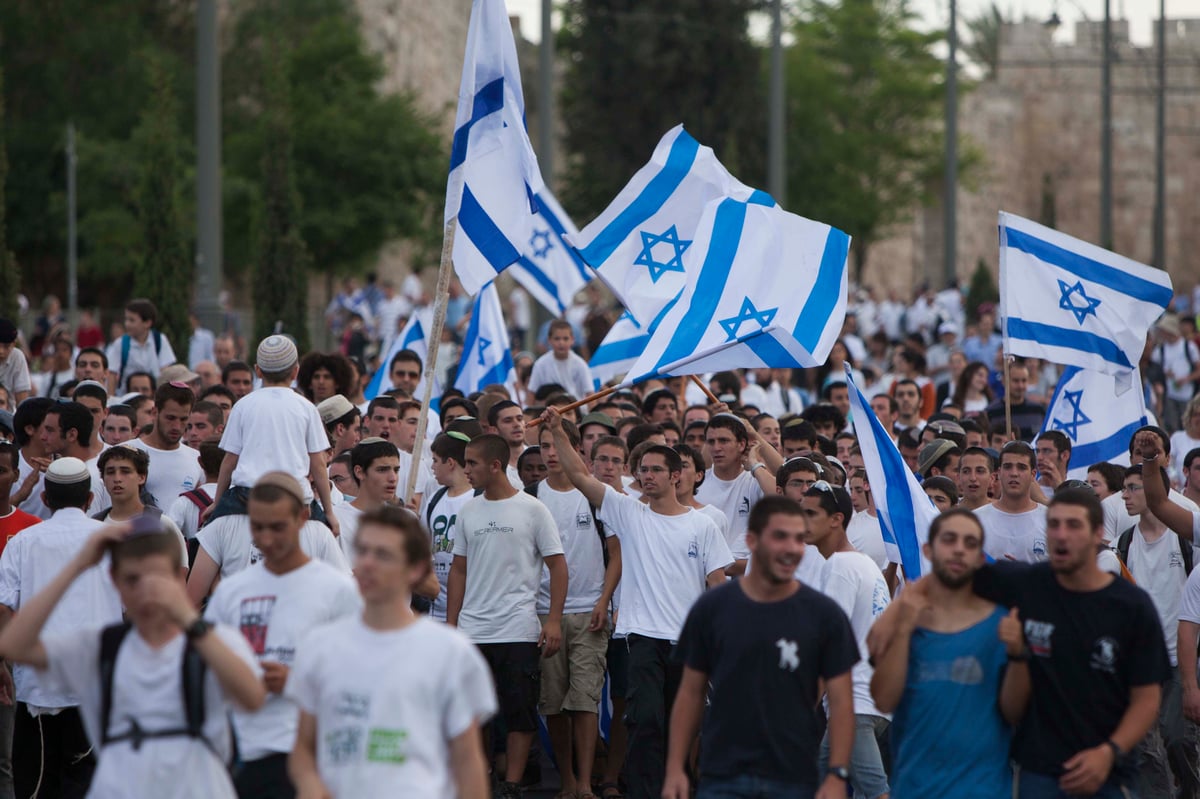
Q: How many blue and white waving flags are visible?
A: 10